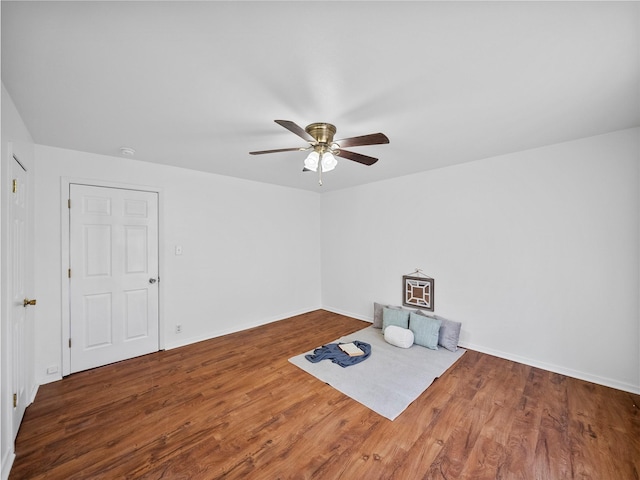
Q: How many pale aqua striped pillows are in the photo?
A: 2